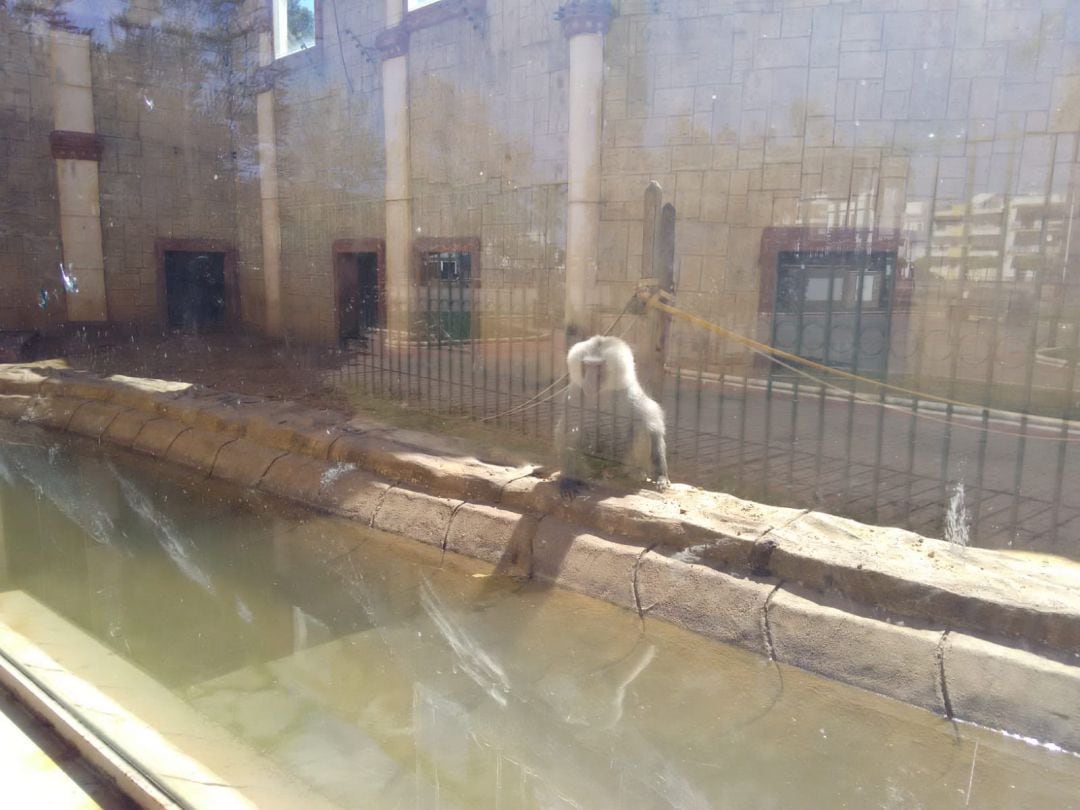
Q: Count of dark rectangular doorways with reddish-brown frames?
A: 4